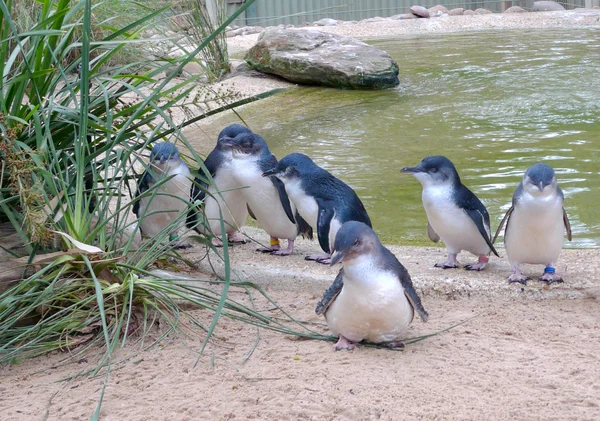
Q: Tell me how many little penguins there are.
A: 7